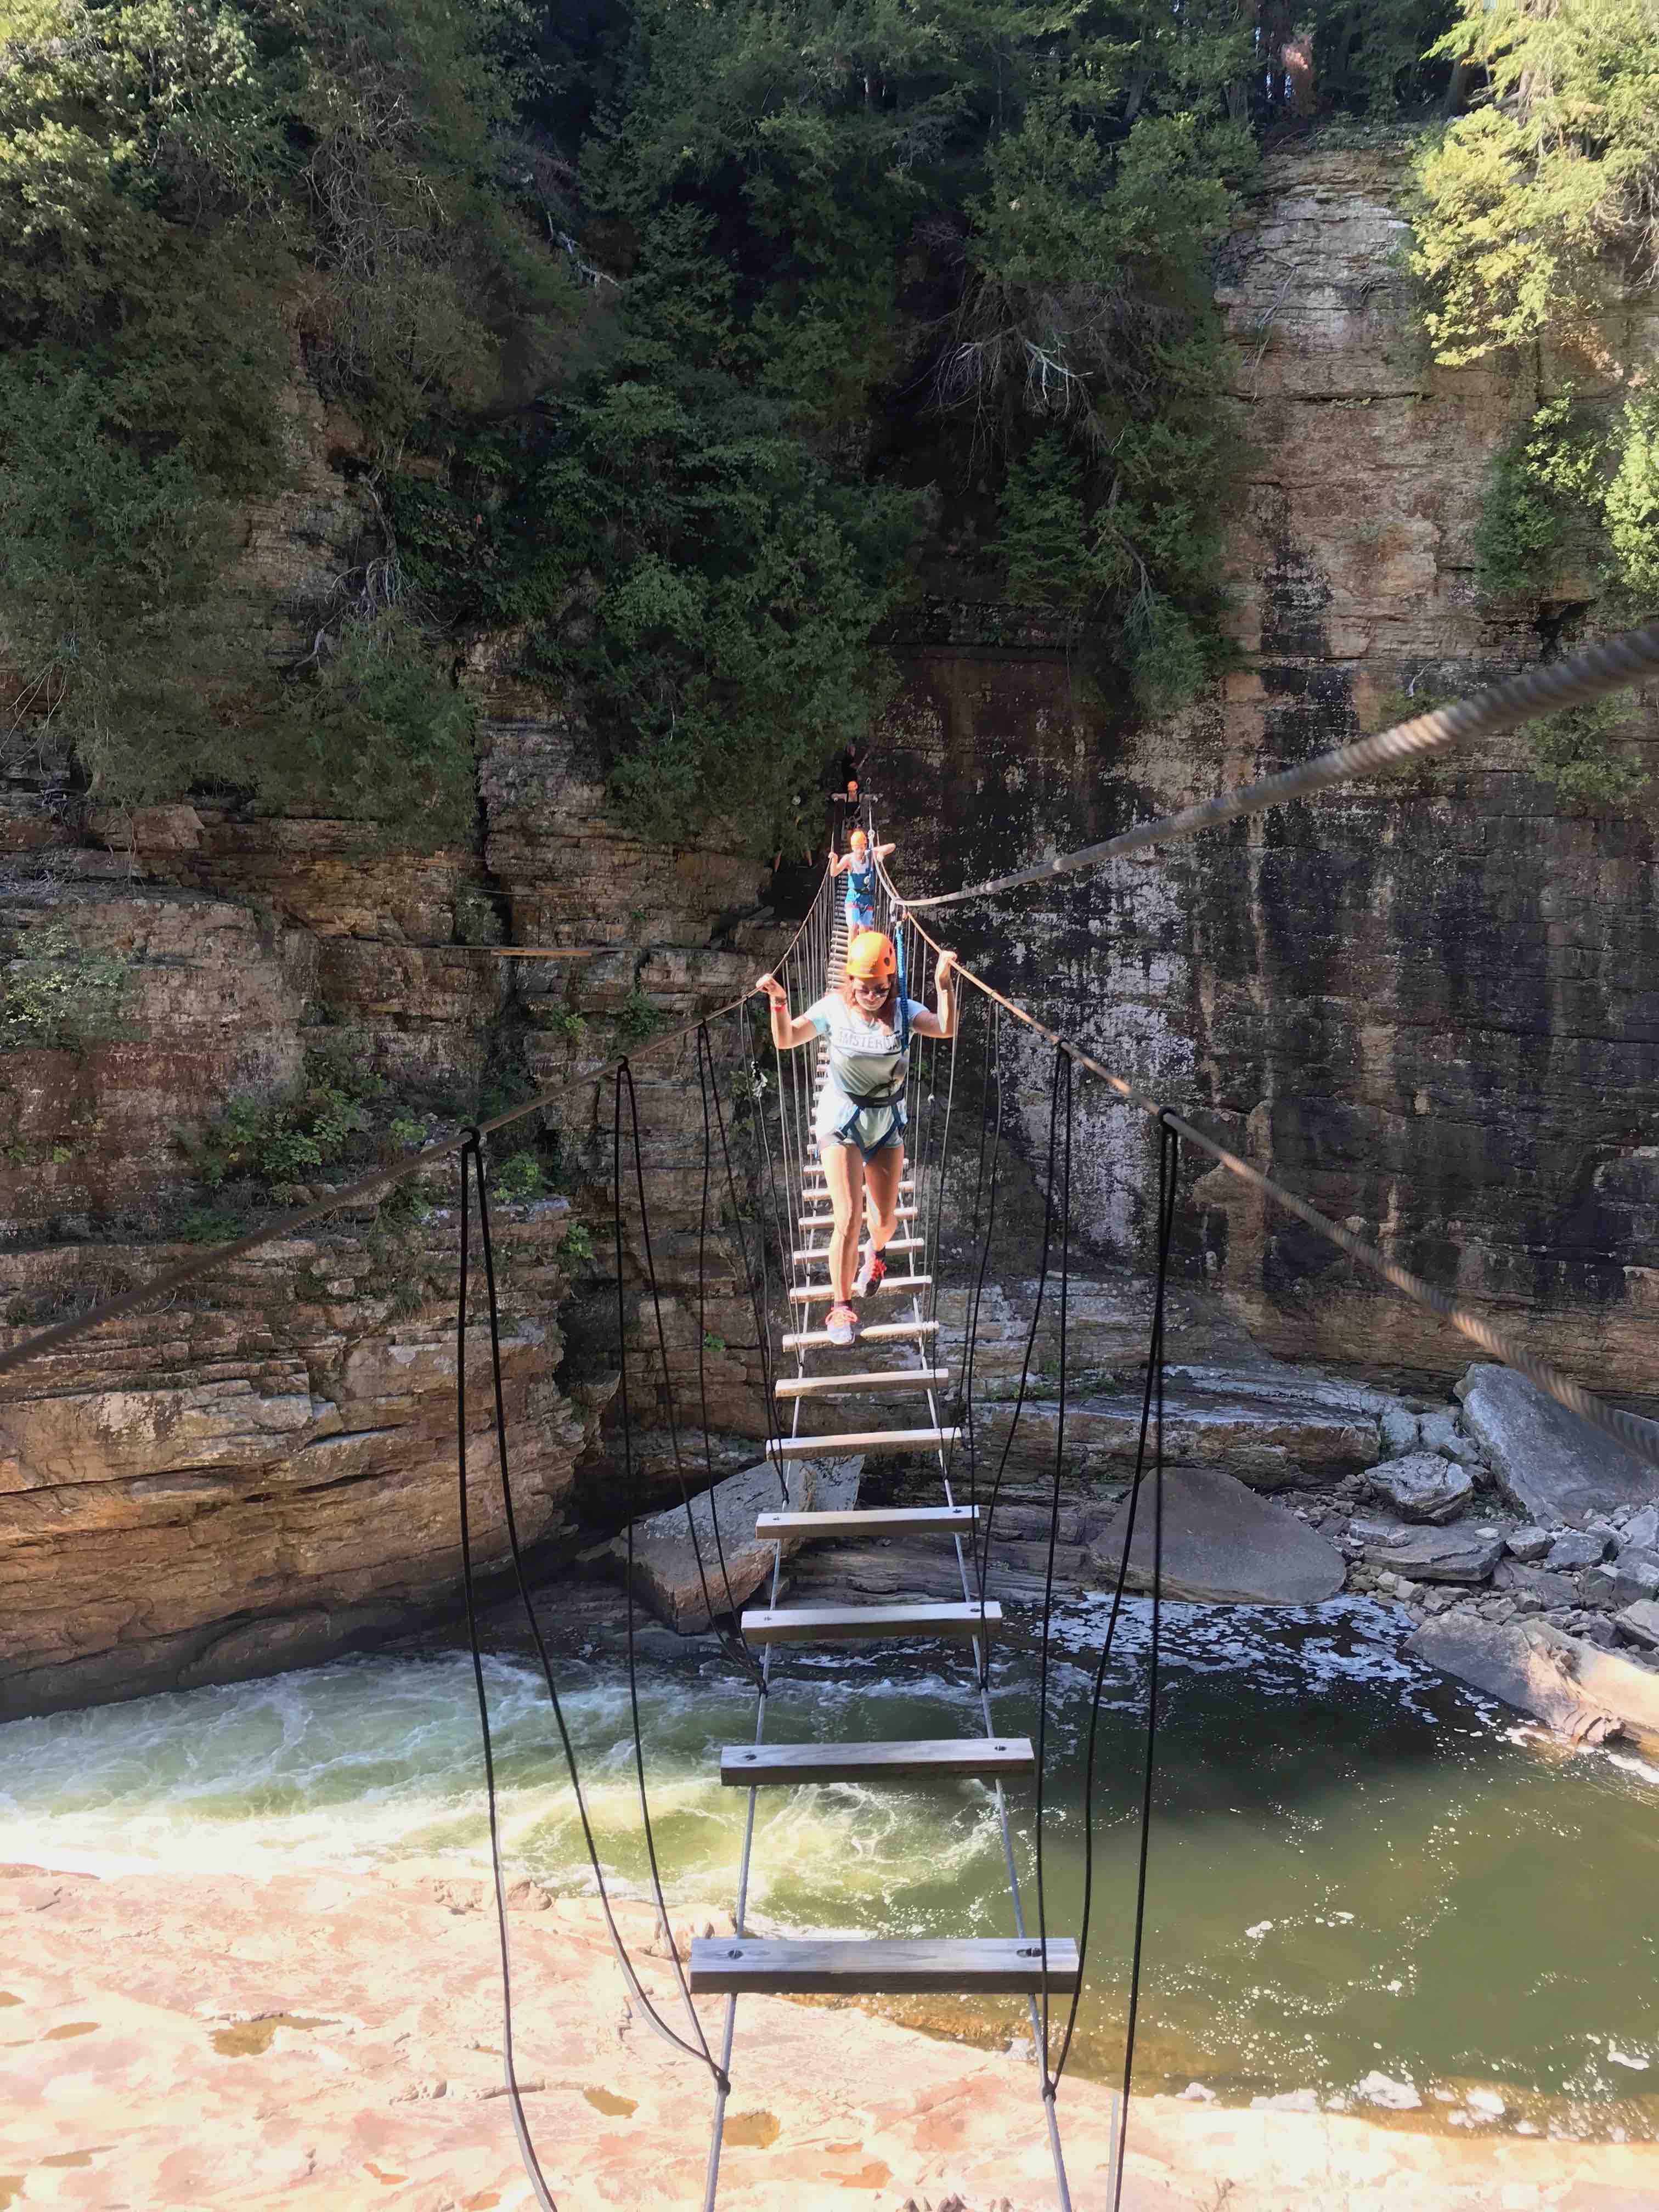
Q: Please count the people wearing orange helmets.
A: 3